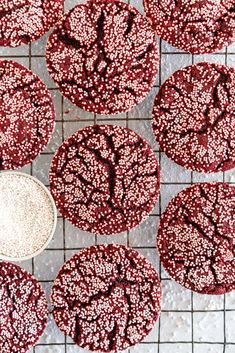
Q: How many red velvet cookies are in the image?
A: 9